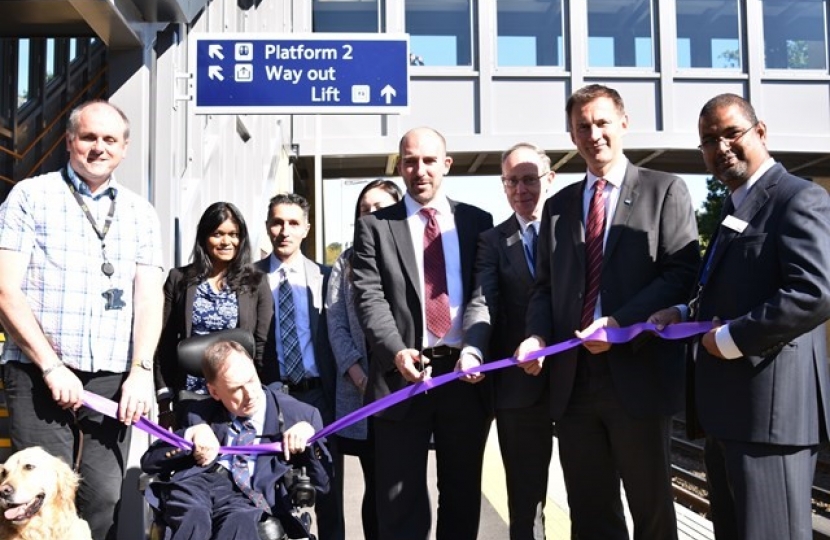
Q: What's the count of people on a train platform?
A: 9